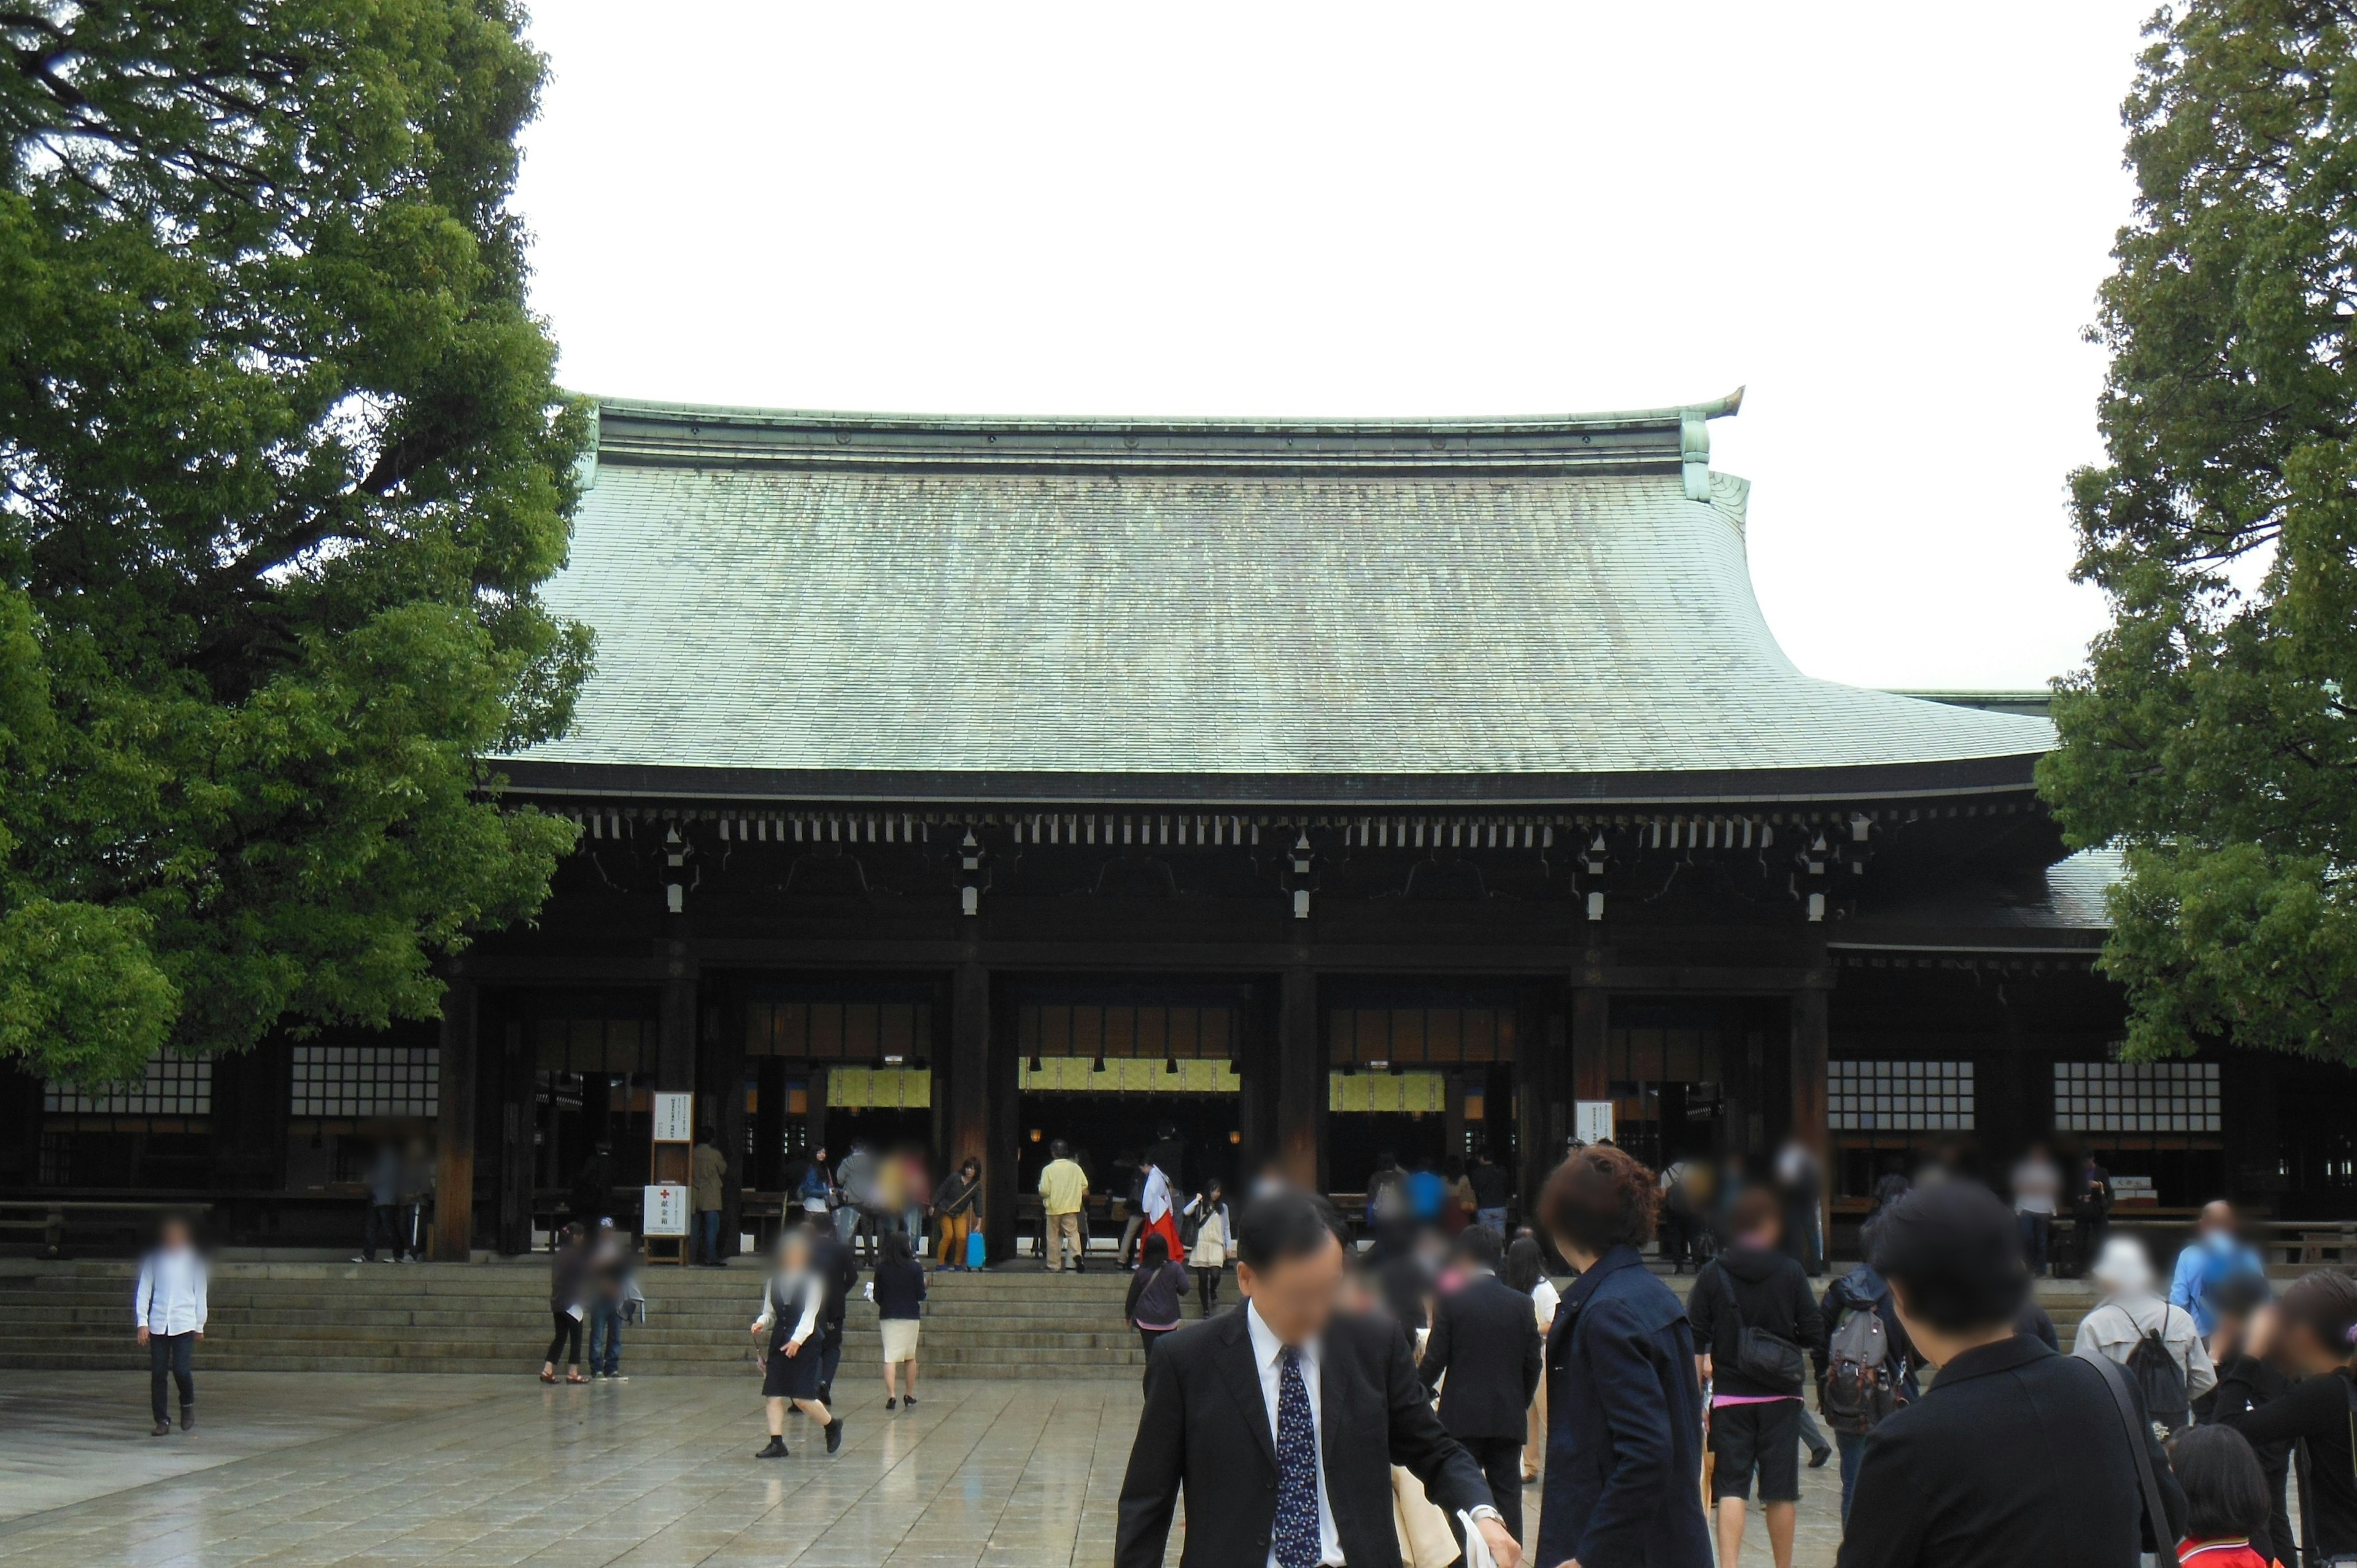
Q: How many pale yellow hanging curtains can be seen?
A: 3